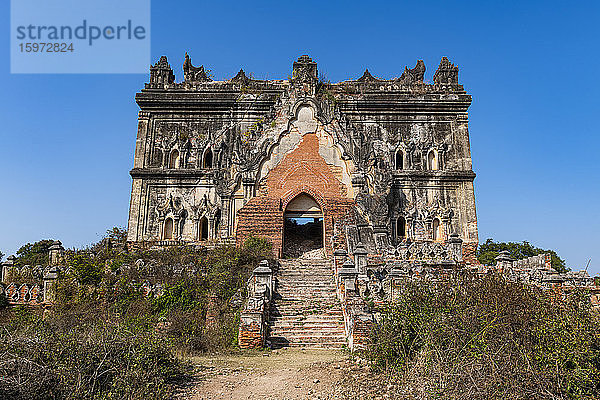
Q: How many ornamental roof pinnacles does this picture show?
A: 7